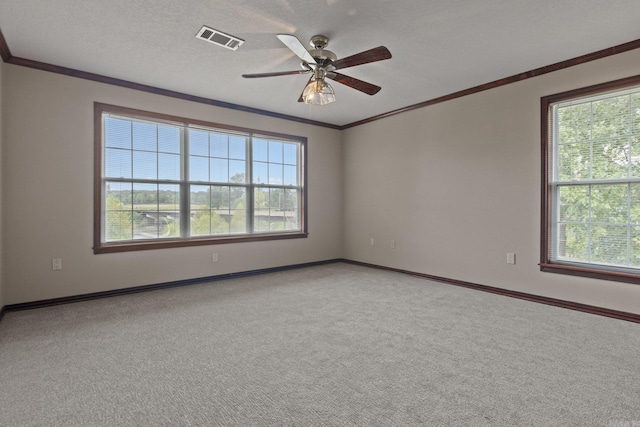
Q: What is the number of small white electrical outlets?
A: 5